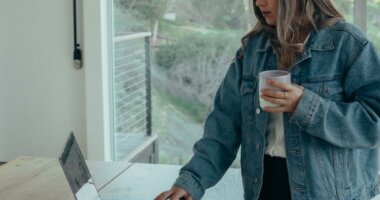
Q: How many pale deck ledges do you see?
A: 1